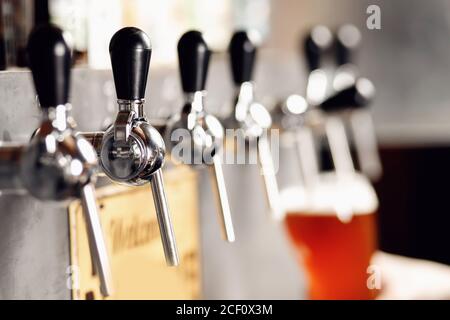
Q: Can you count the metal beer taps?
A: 7